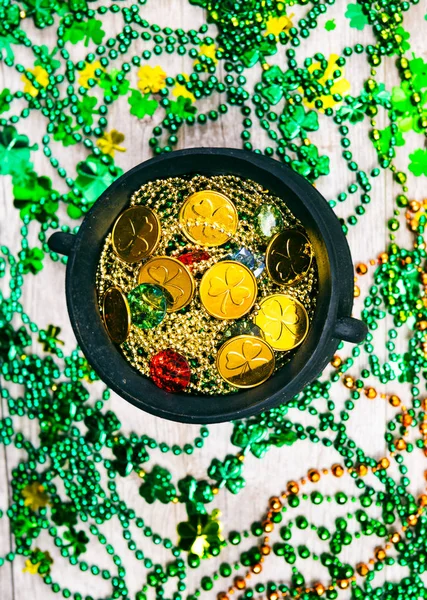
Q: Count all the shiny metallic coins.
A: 8